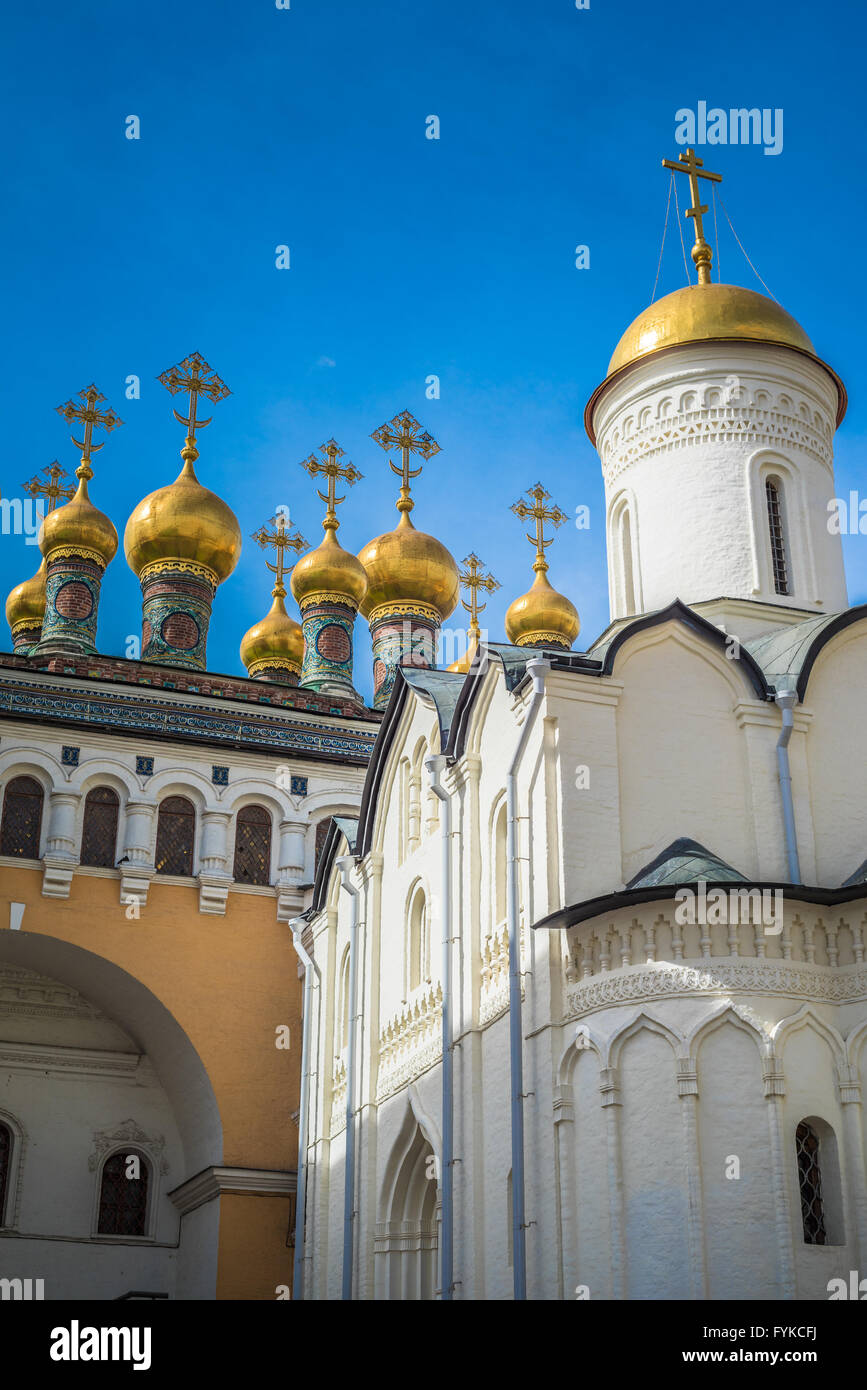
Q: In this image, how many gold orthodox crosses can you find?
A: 9